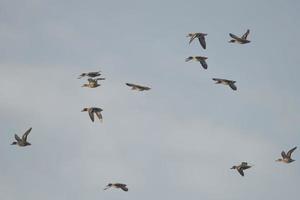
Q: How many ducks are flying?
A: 12